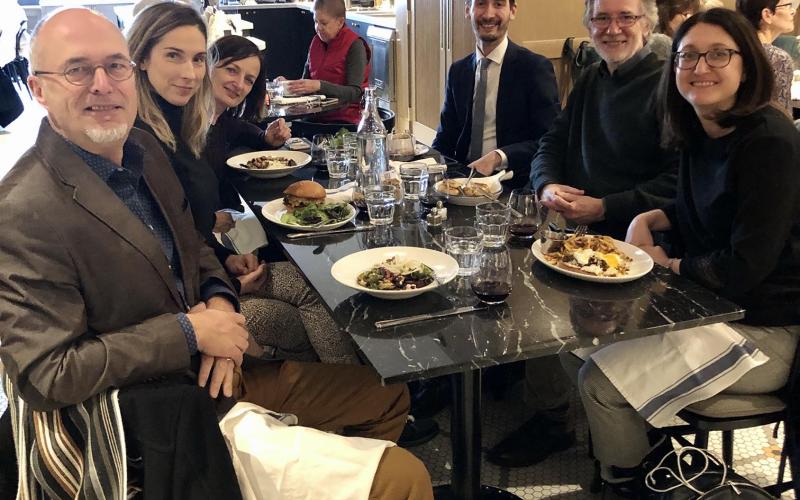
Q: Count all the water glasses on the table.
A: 6